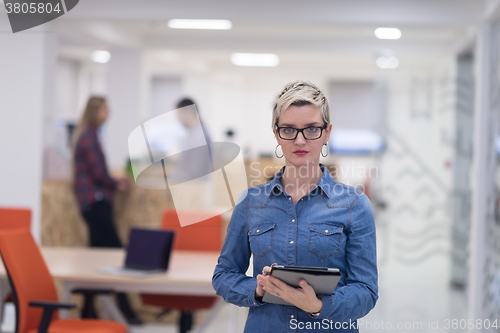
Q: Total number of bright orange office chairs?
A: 3